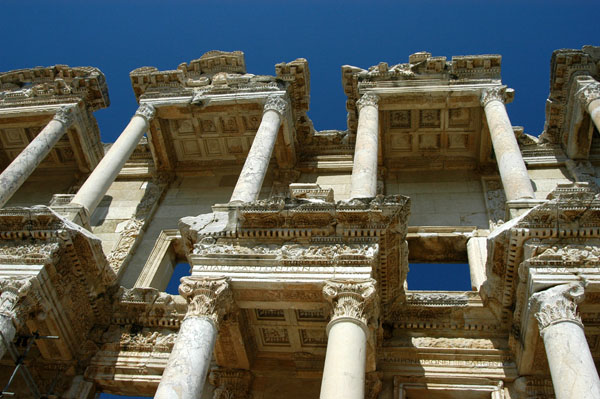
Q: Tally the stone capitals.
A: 10